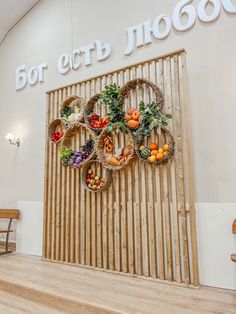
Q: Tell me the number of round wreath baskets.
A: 8